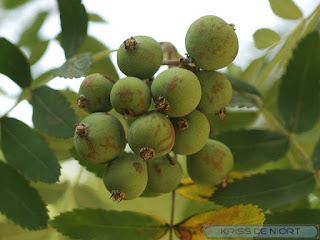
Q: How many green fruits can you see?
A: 12